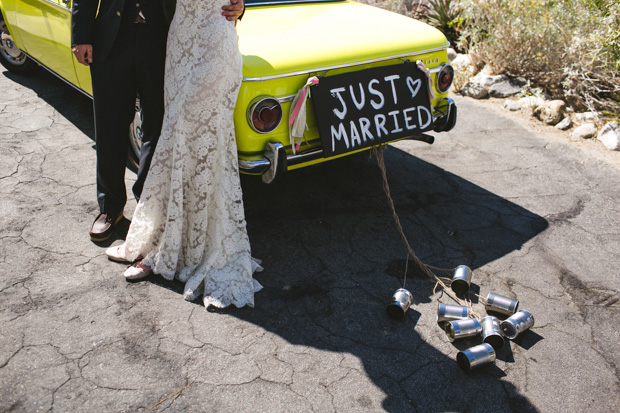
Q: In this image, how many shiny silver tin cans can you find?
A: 8